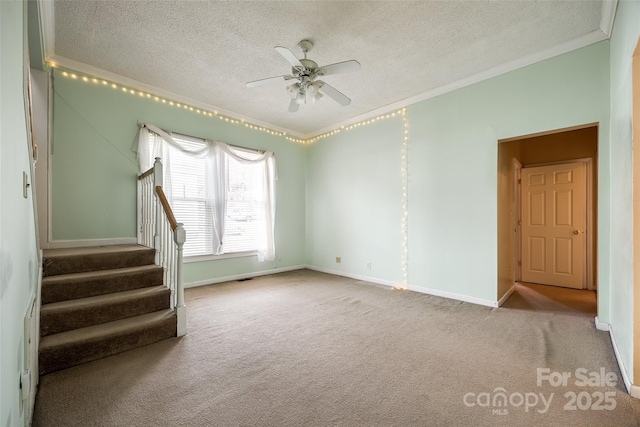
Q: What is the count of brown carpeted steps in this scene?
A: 4